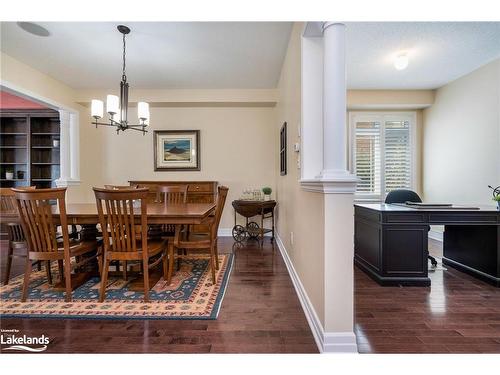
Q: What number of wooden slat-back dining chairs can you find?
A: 6